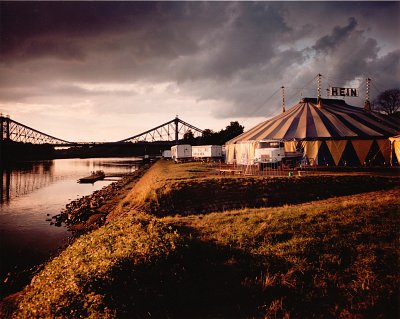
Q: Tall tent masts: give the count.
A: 3